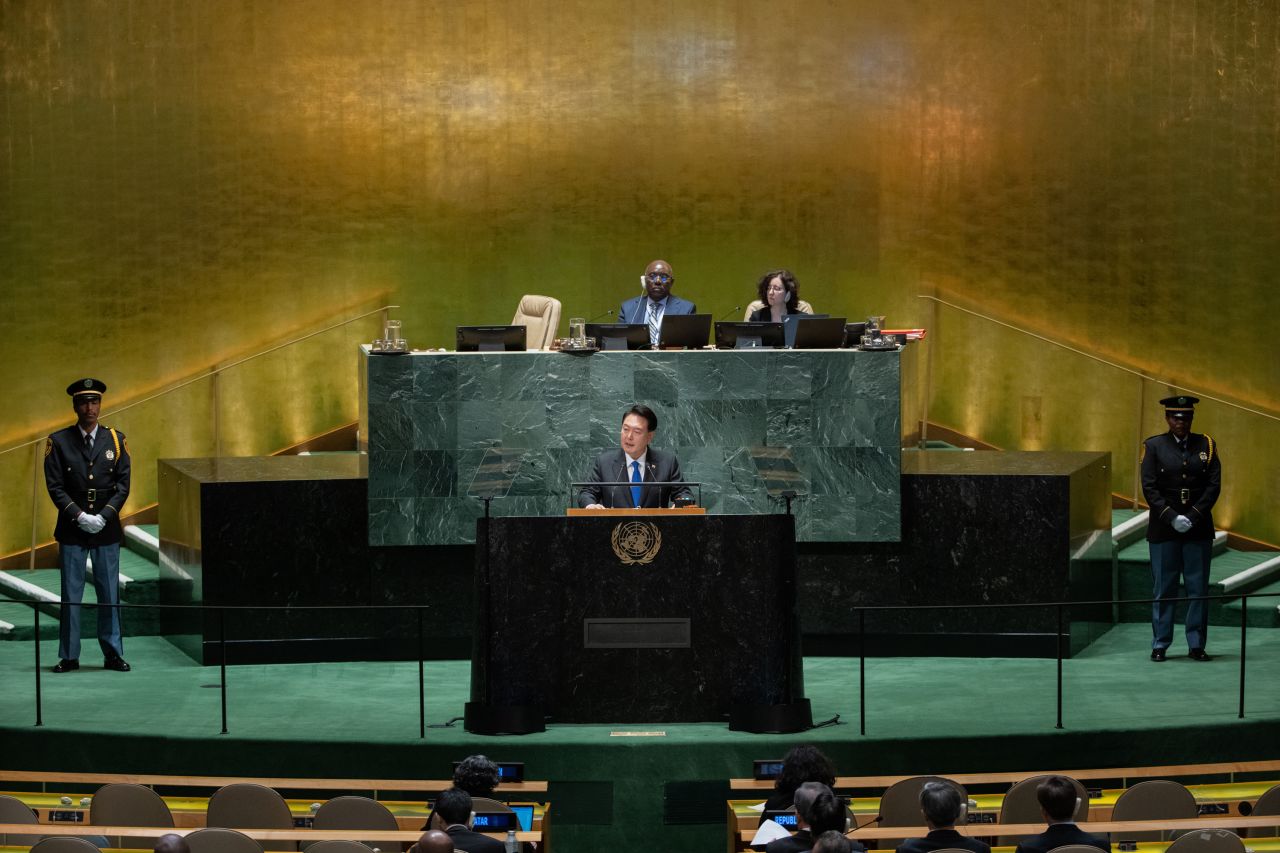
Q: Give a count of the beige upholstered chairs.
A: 2